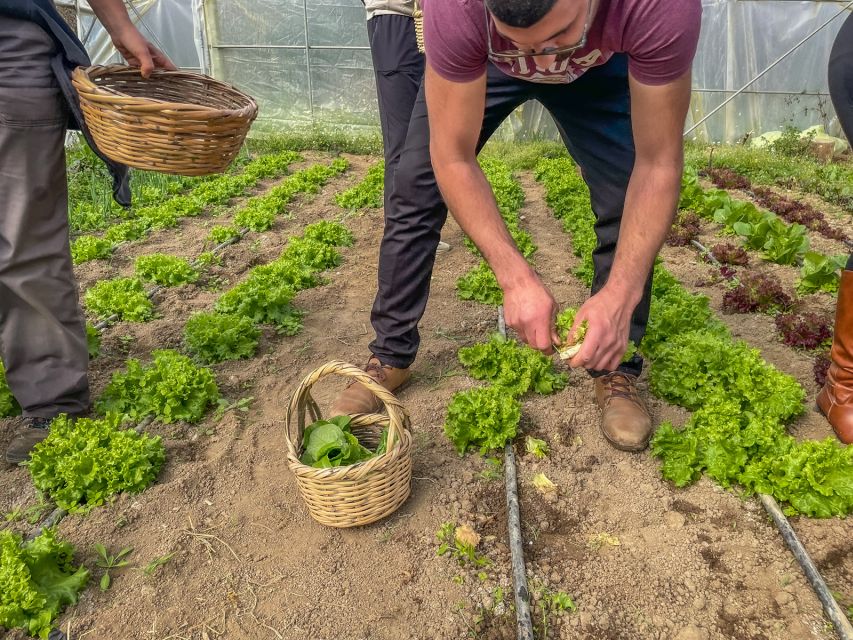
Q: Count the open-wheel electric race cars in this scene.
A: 0